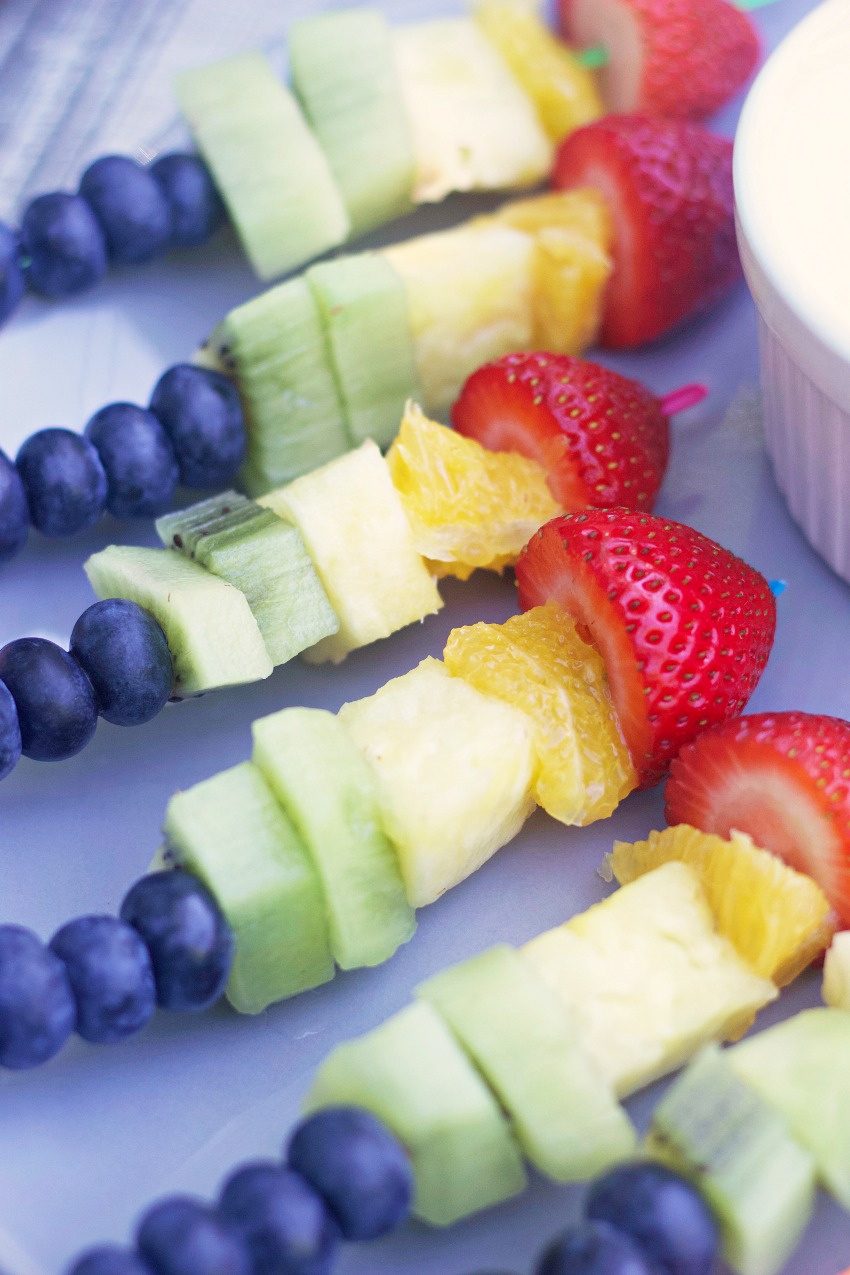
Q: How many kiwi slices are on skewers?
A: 12